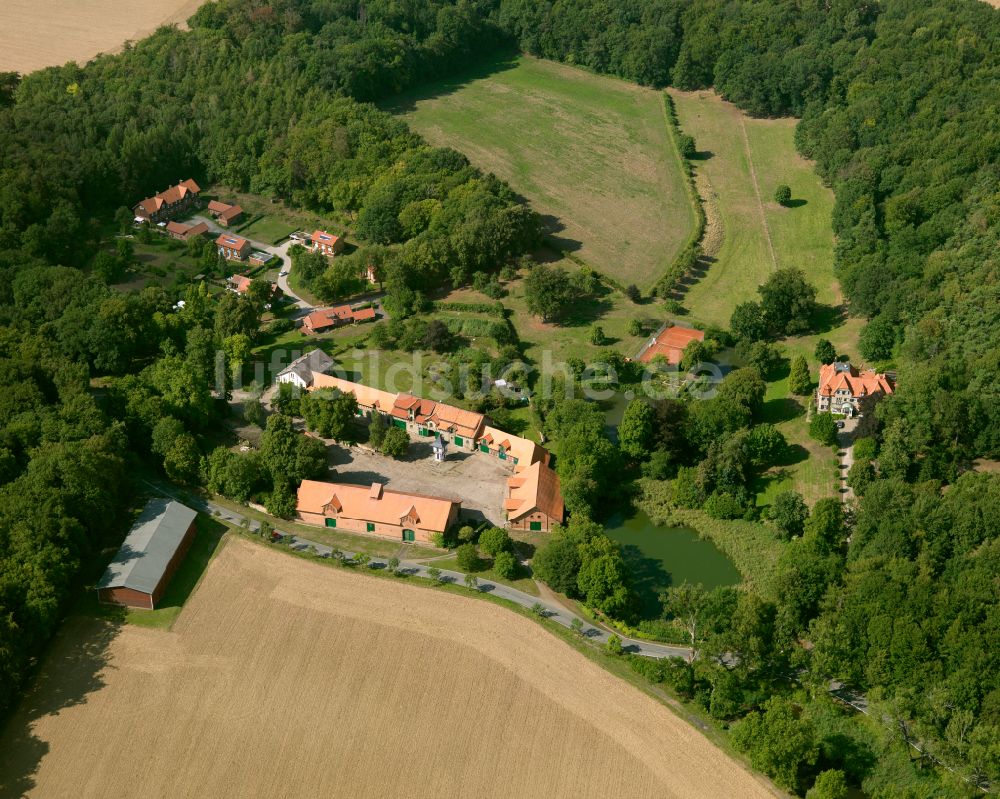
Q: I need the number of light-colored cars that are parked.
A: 1